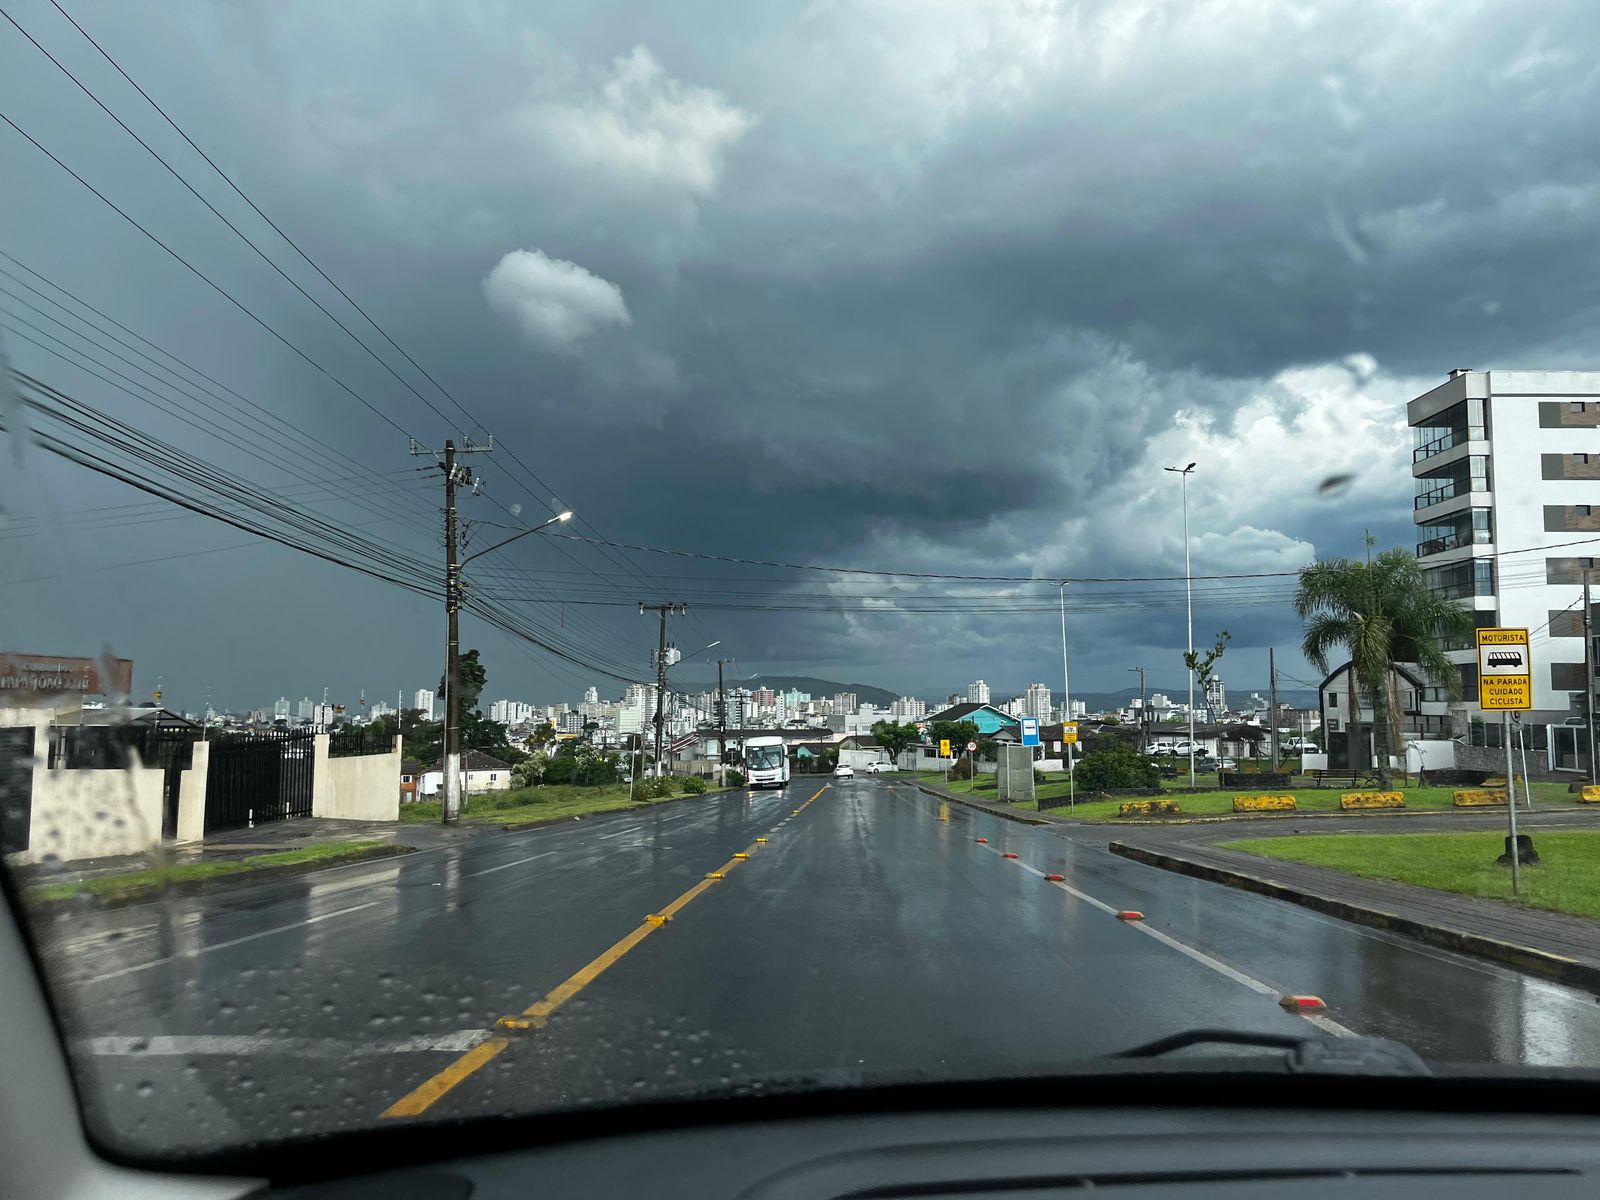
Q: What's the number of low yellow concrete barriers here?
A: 5